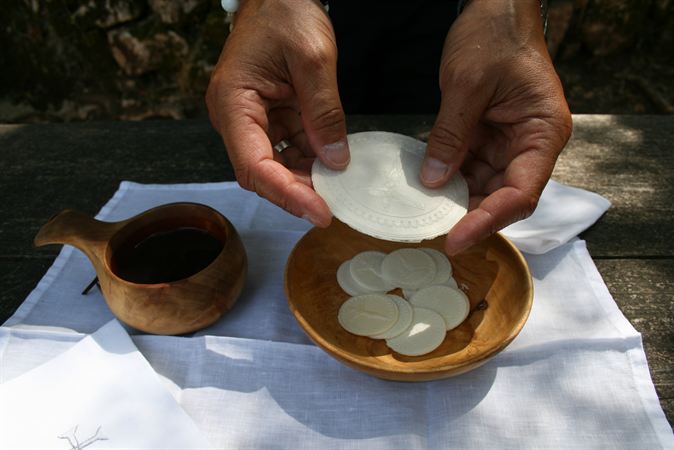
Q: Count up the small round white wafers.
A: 9